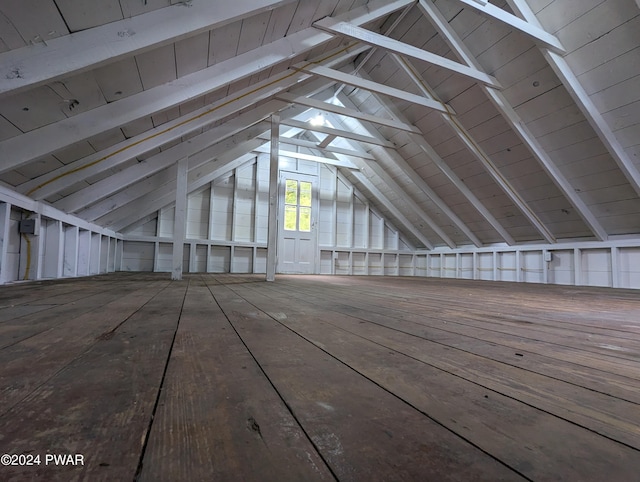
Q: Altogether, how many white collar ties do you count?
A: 7